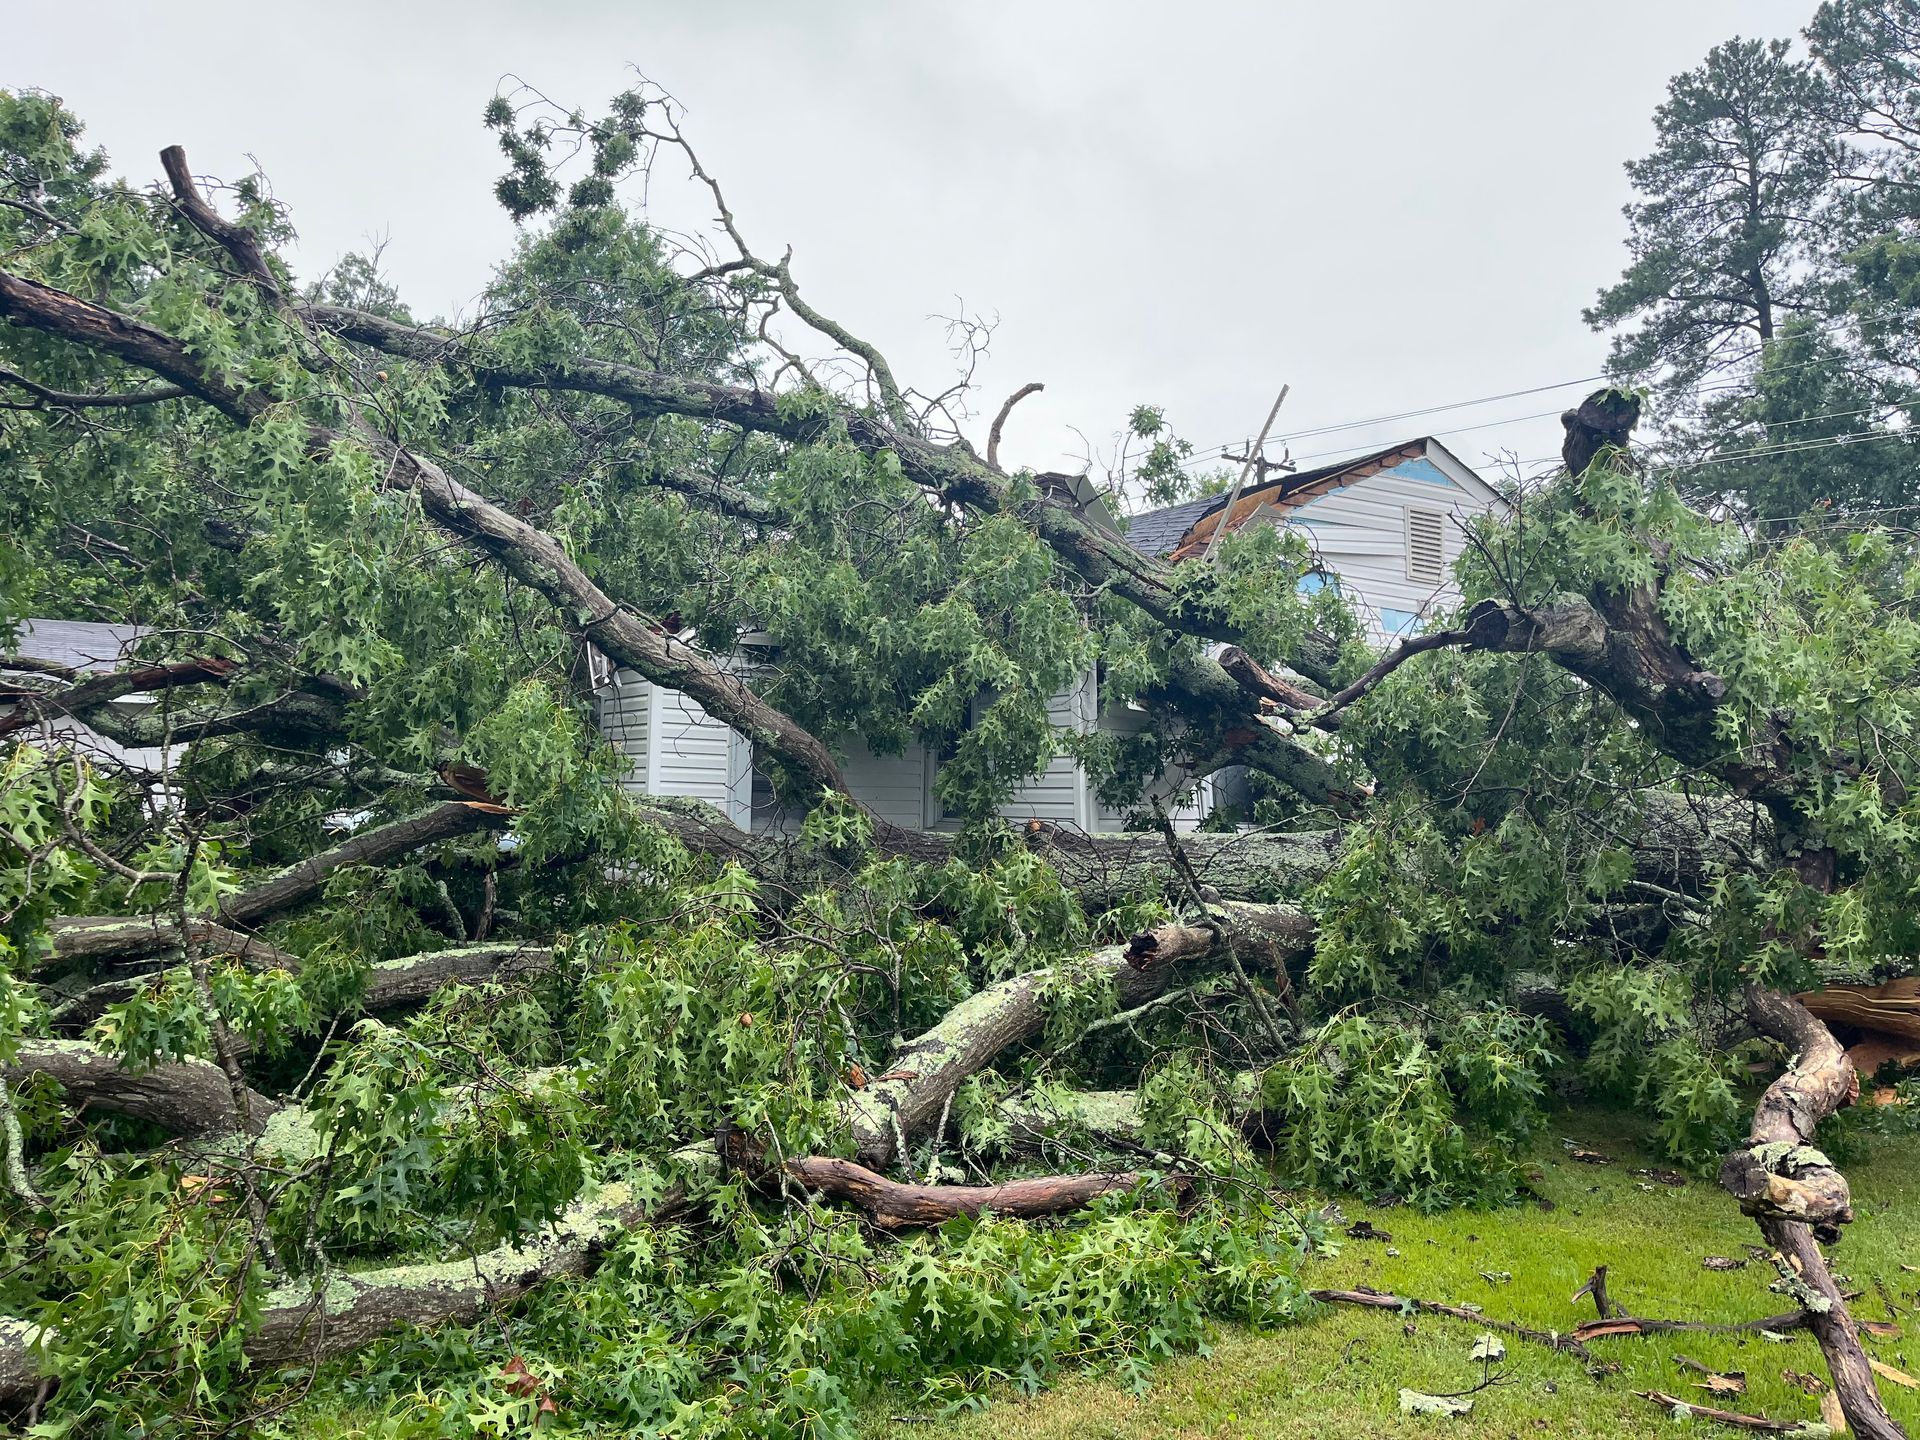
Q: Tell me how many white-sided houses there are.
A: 2